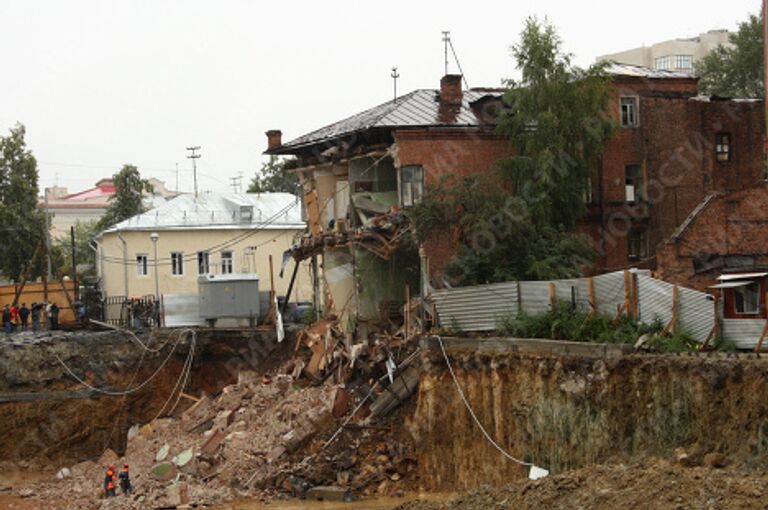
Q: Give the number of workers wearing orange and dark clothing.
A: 2